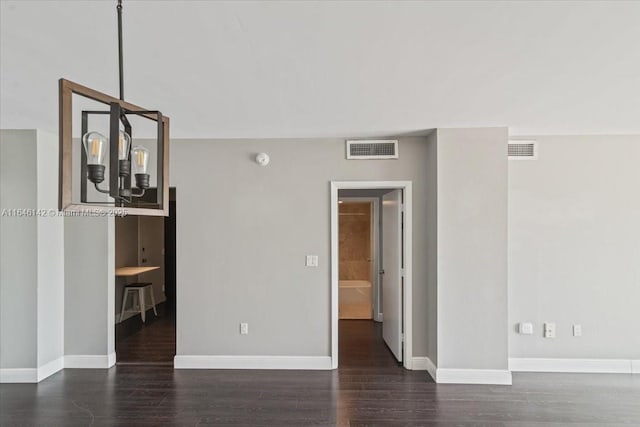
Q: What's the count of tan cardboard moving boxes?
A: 0